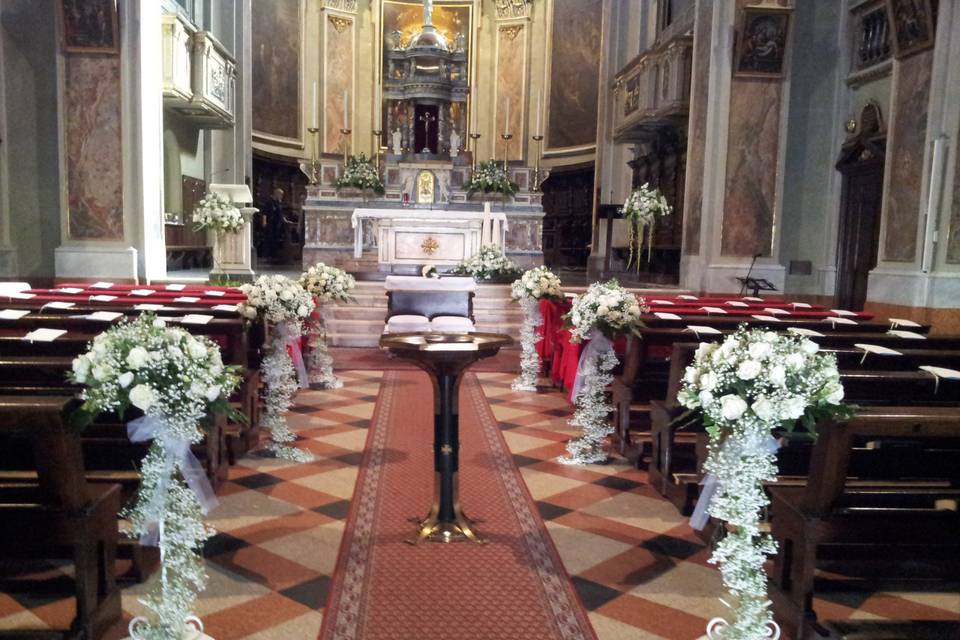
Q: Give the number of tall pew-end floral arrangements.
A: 6